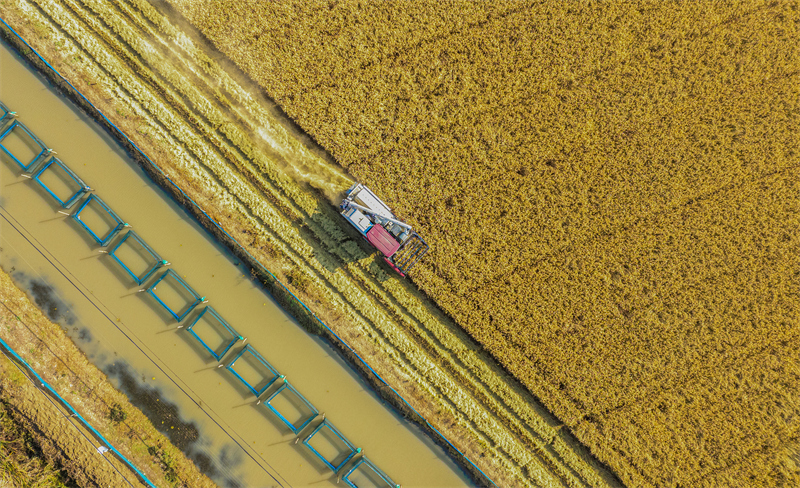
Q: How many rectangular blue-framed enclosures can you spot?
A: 11